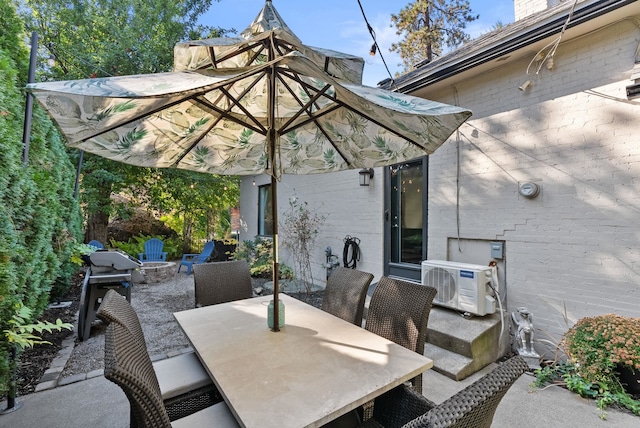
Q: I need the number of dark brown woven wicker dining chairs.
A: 6